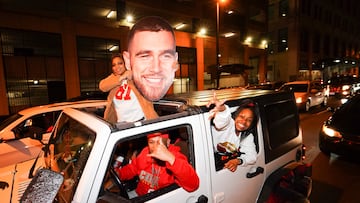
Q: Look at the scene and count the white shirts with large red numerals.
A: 1